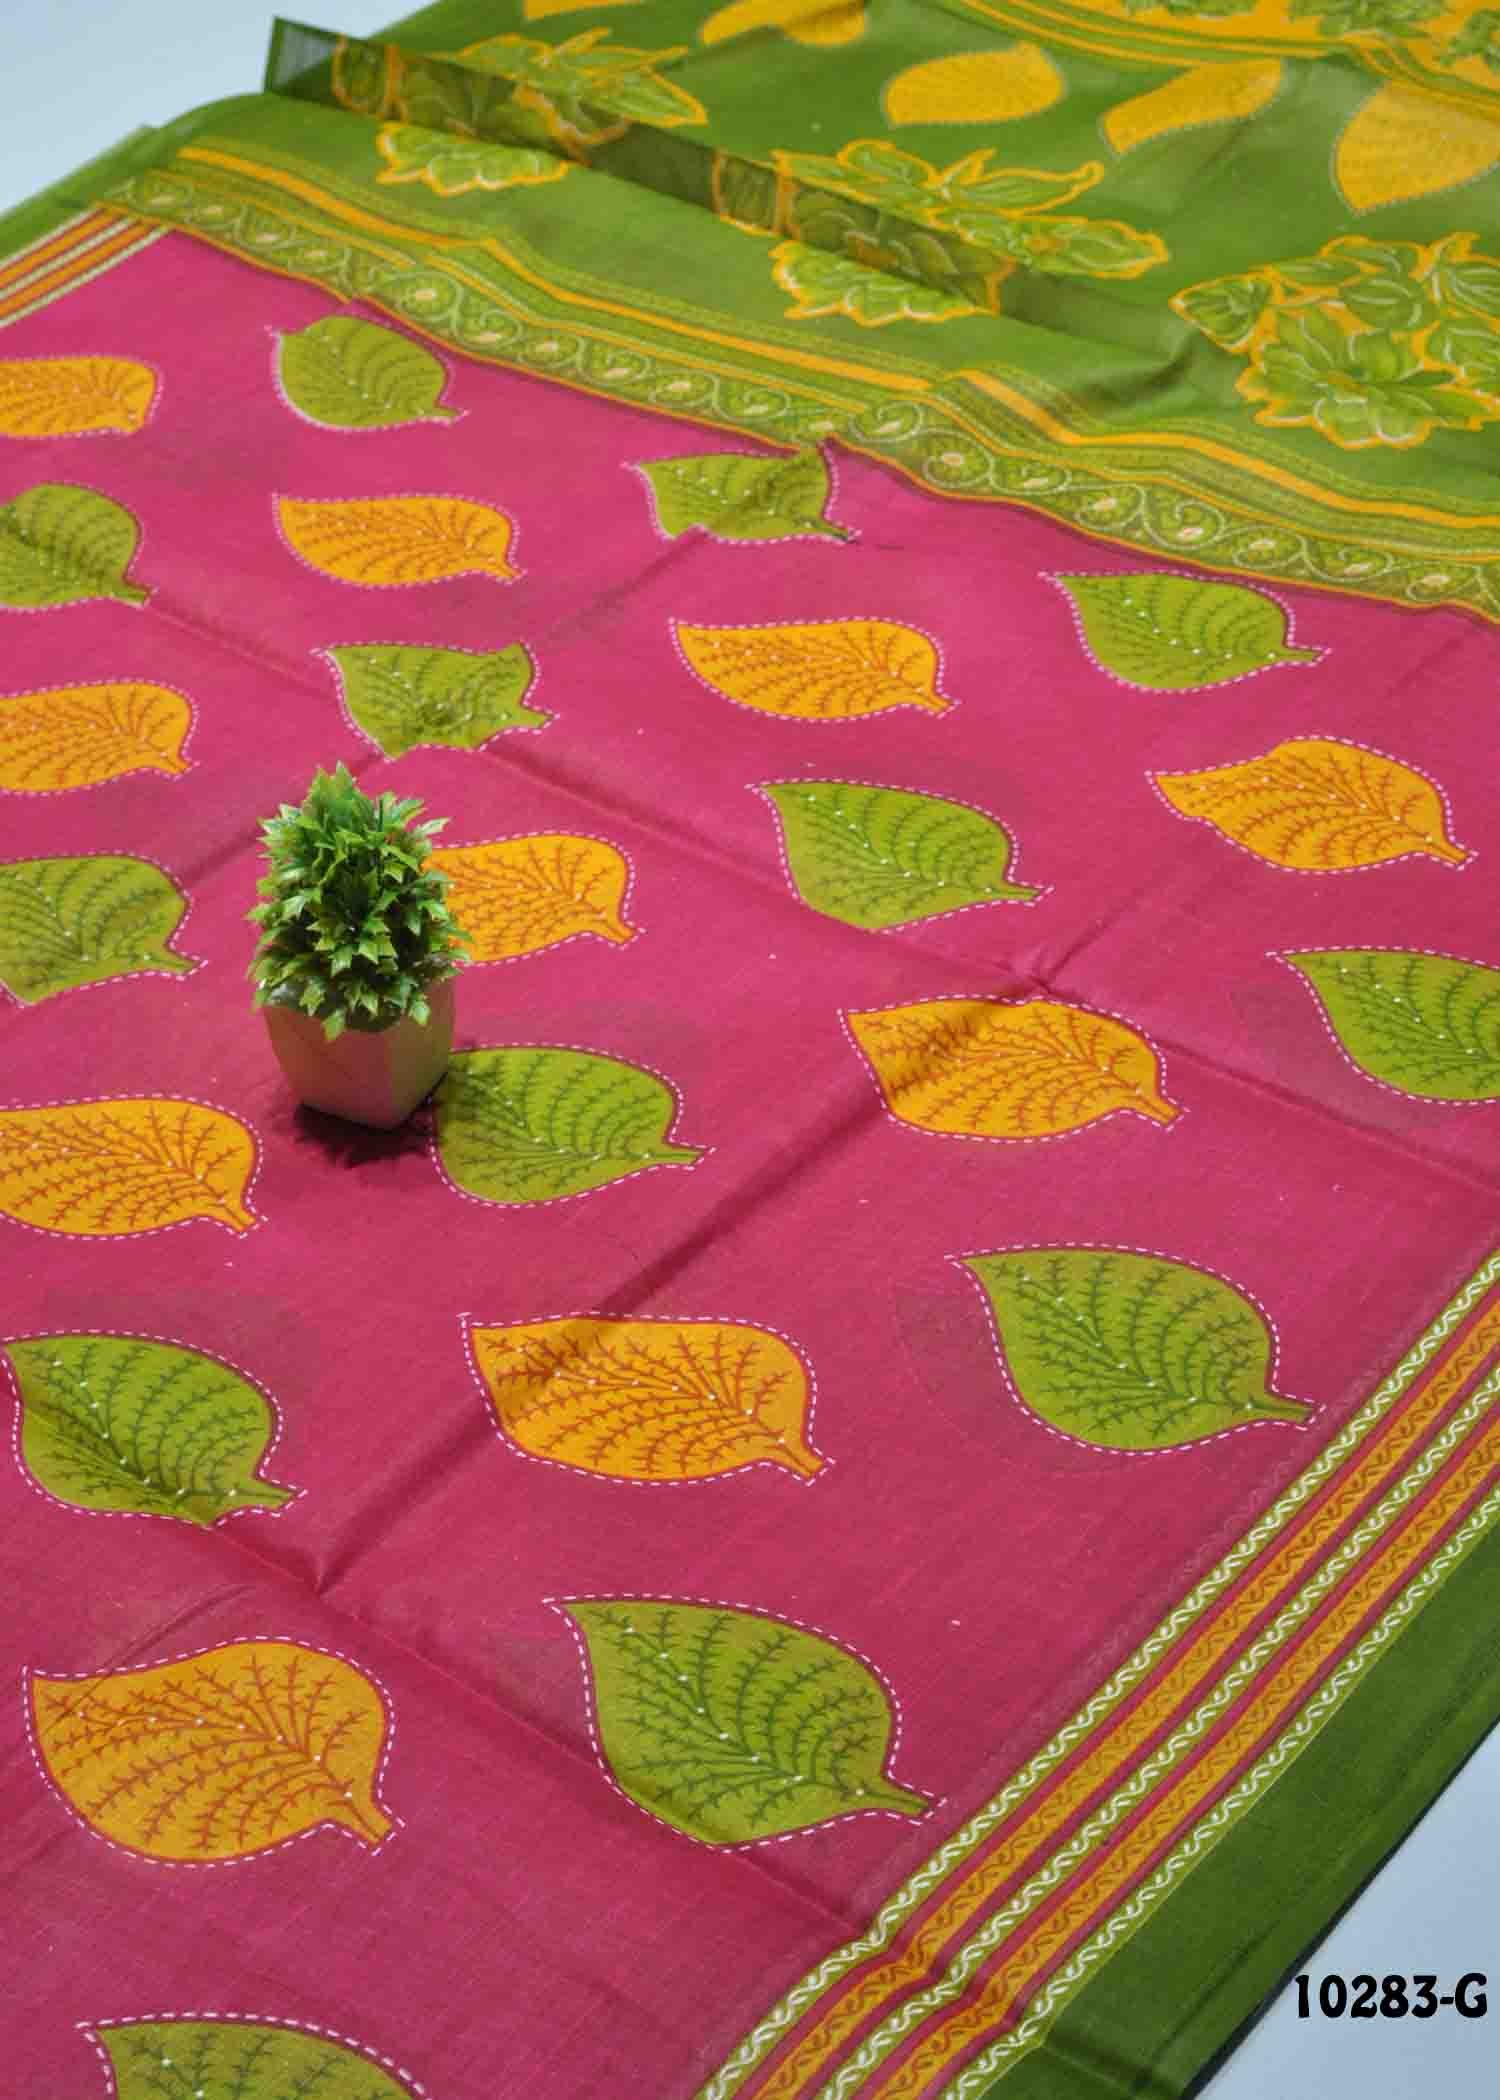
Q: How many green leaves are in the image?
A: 13